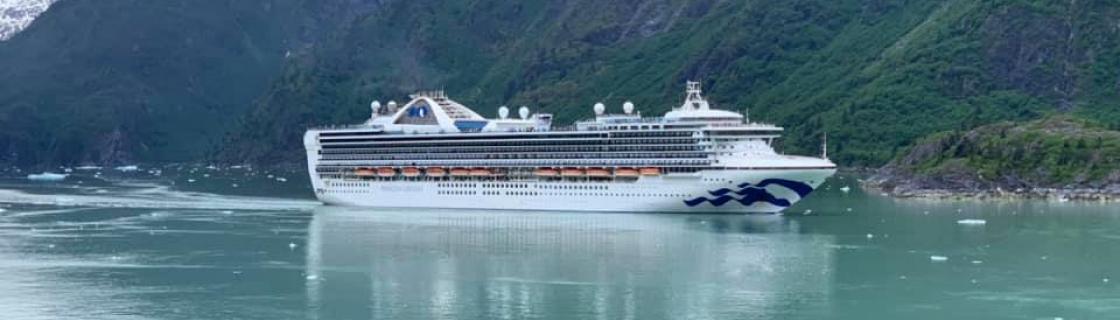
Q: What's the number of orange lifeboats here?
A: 11